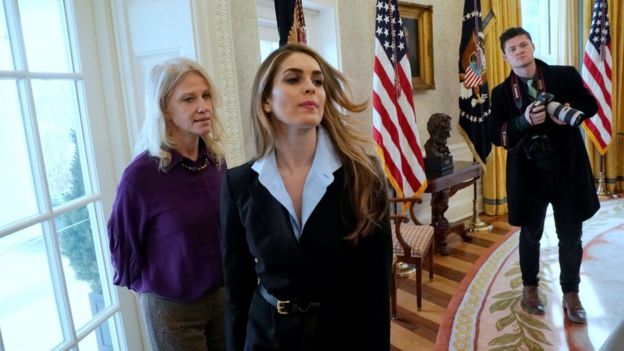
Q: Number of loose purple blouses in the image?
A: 1